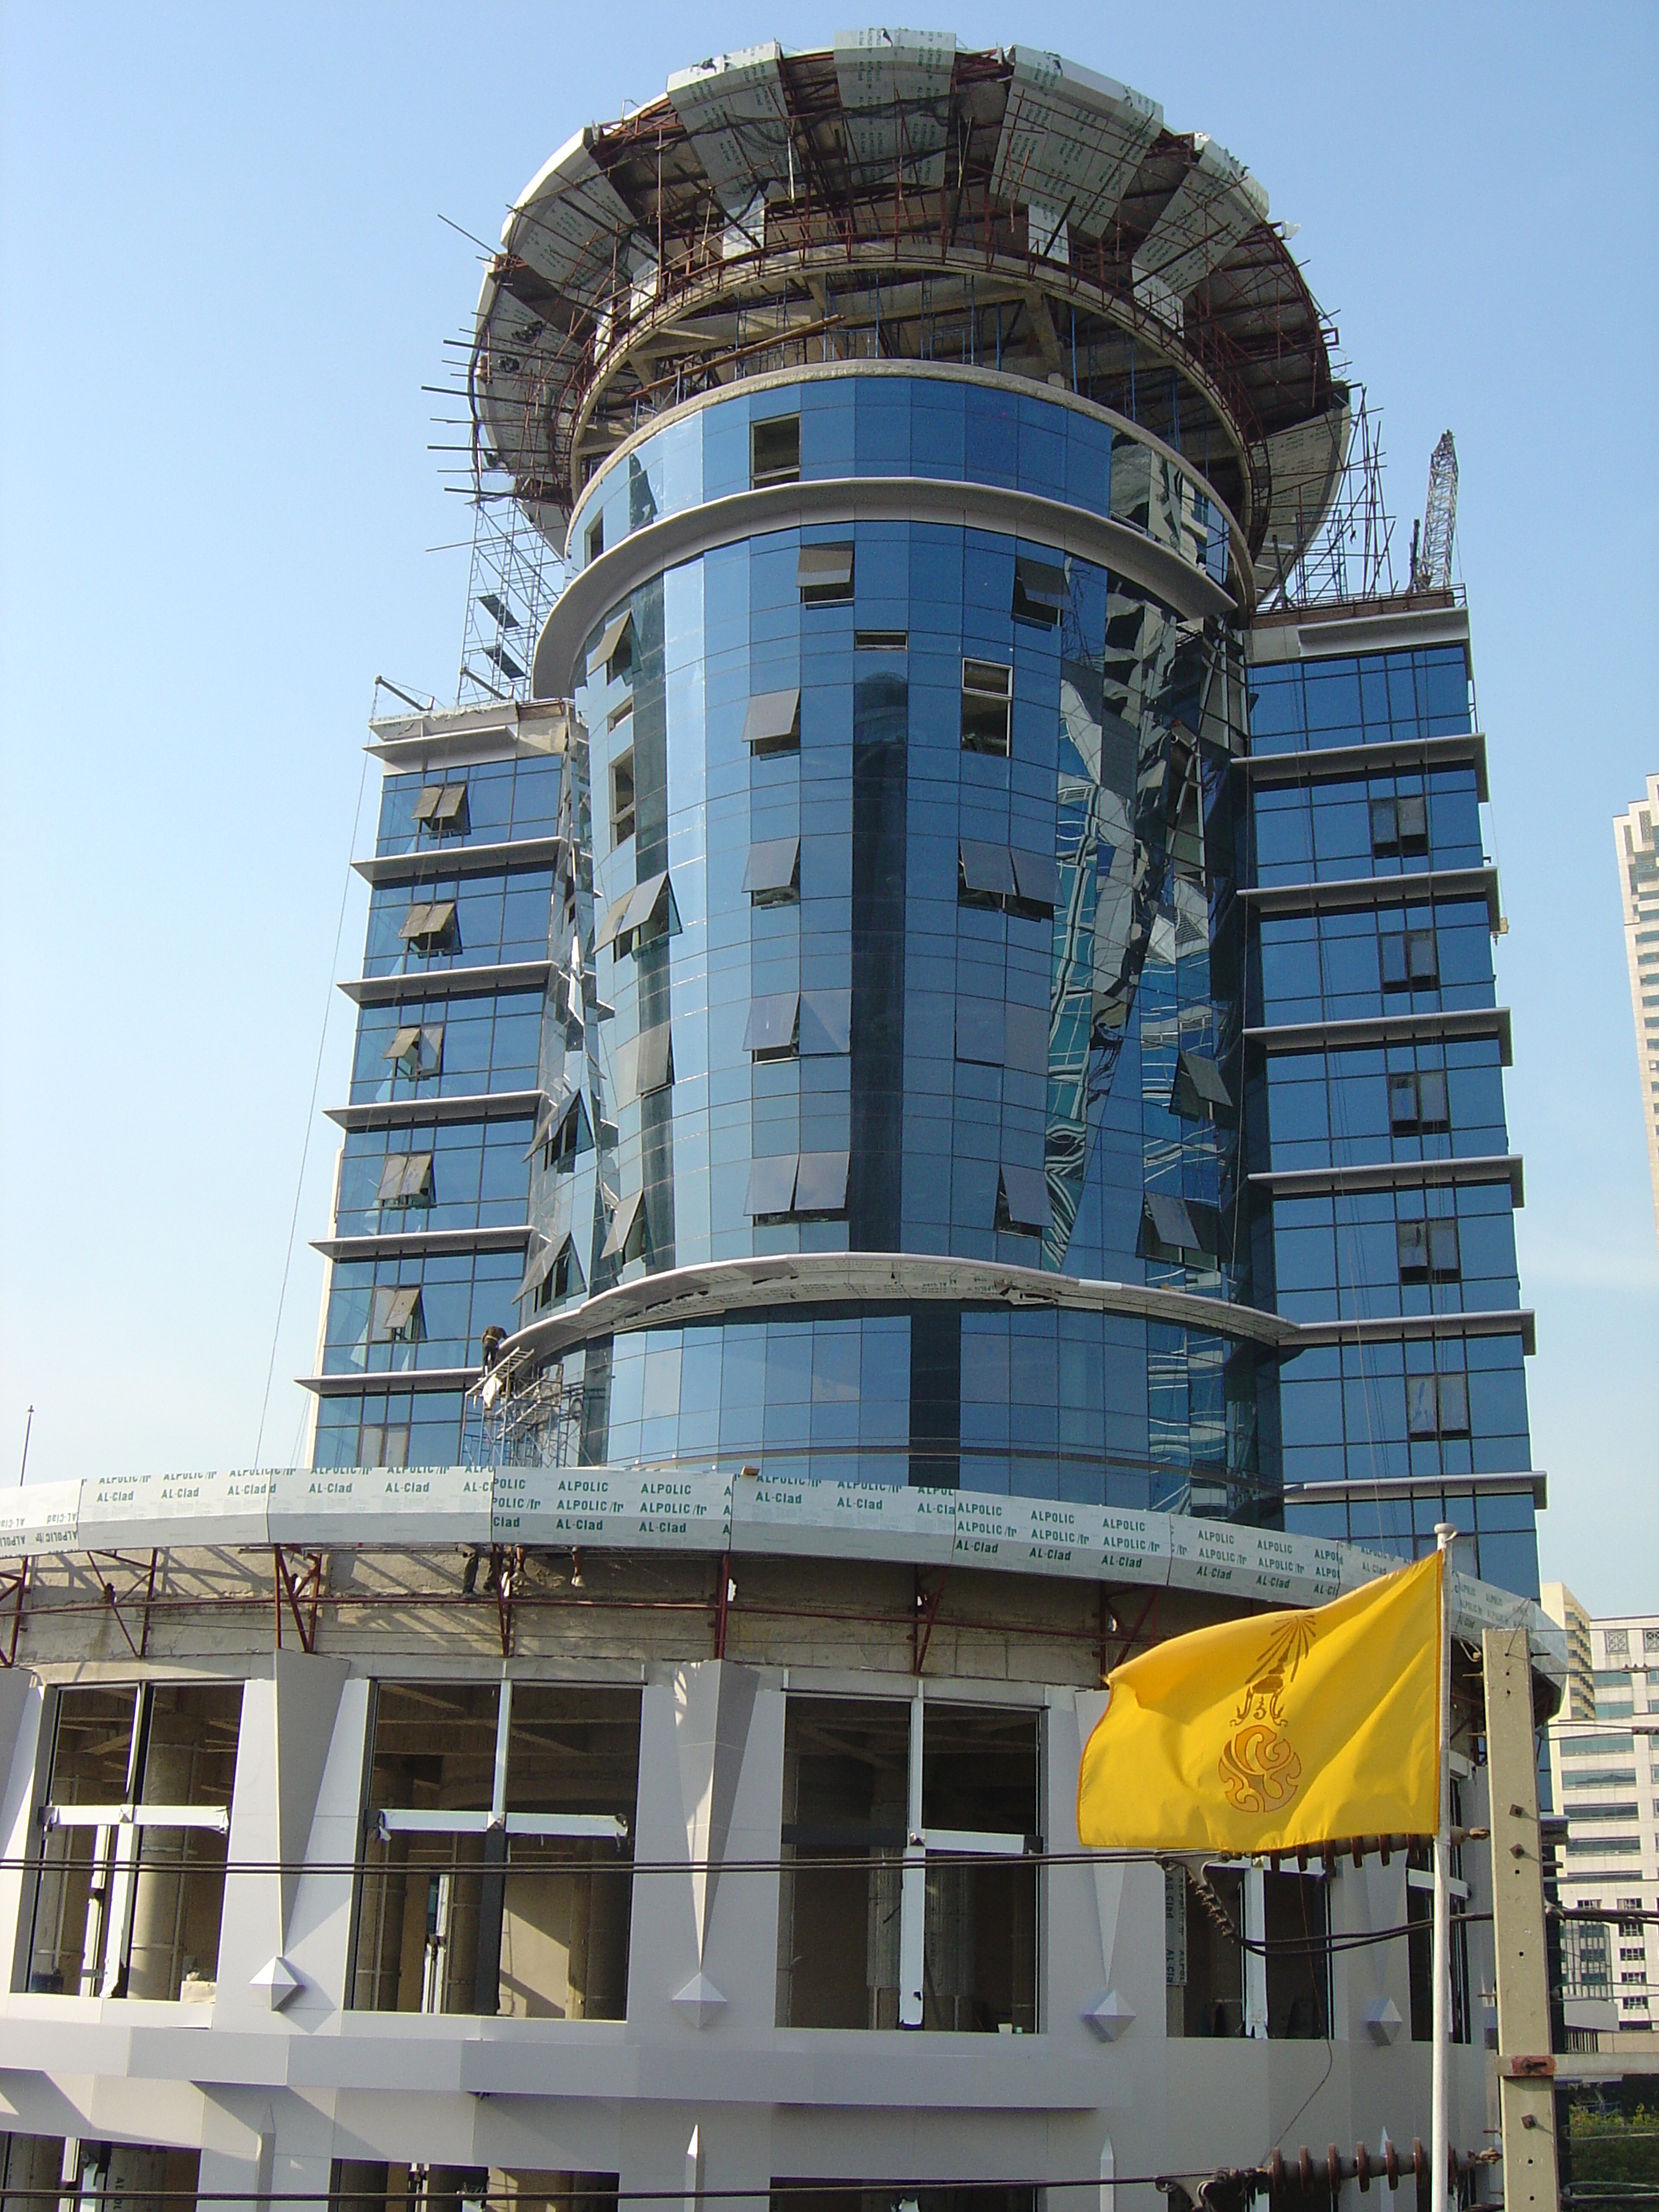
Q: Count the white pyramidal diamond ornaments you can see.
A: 4